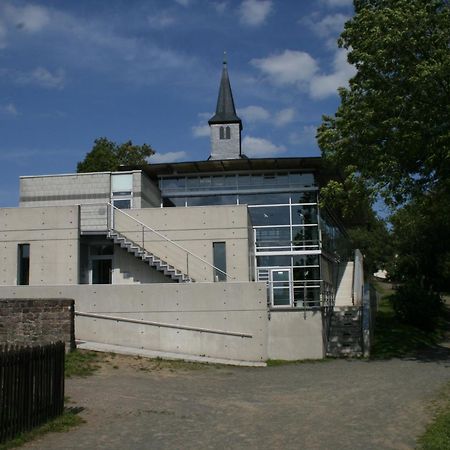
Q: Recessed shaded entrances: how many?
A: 1